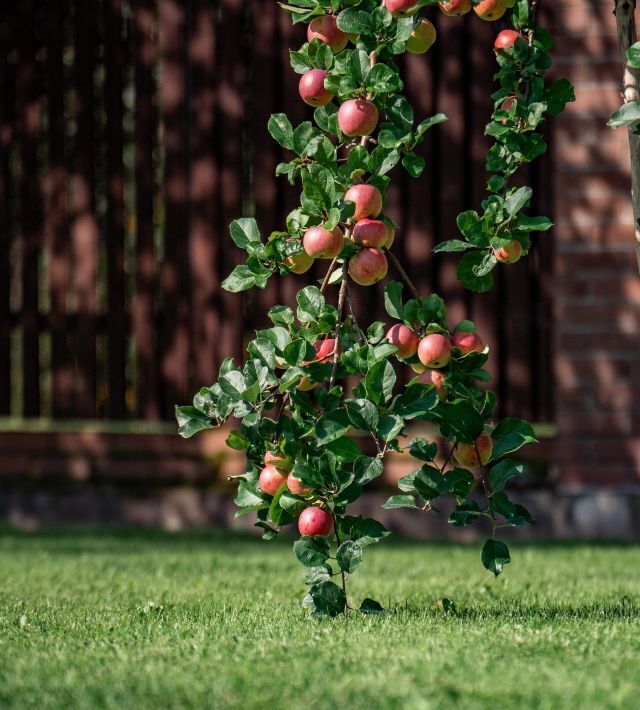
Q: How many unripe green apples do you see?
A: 1